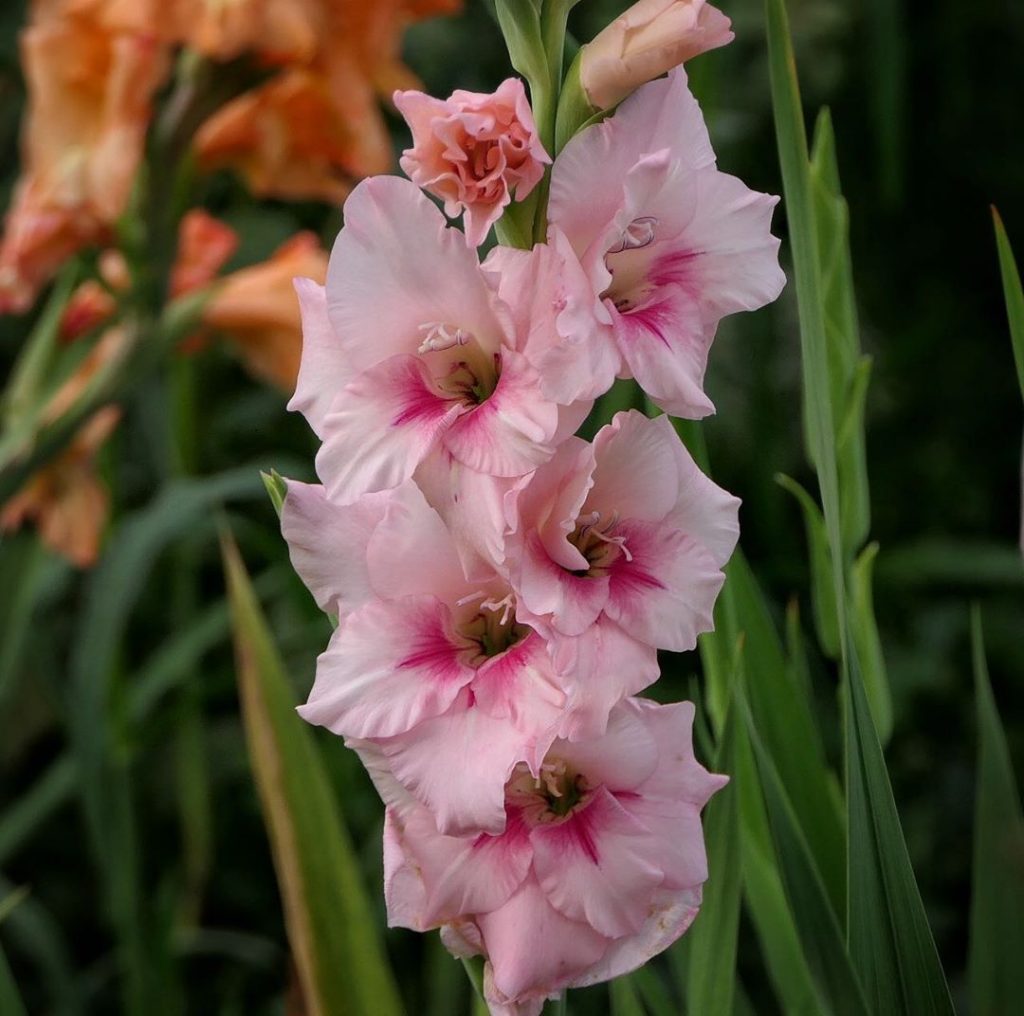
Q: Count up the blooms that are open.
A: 5